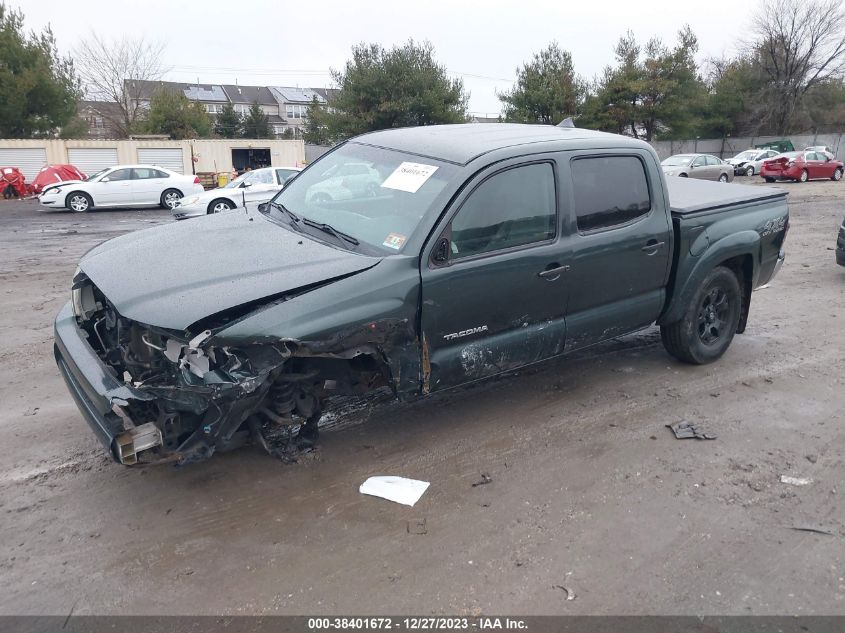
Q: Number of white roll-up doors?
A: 3